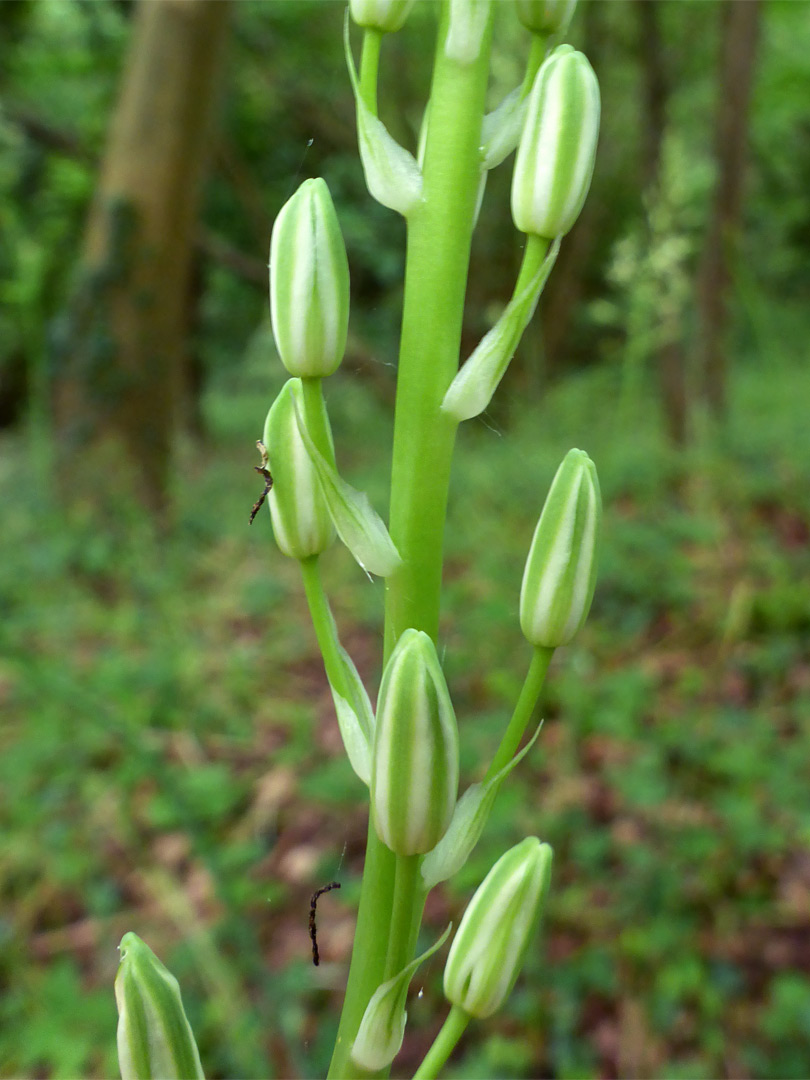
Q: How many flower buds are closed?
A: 9